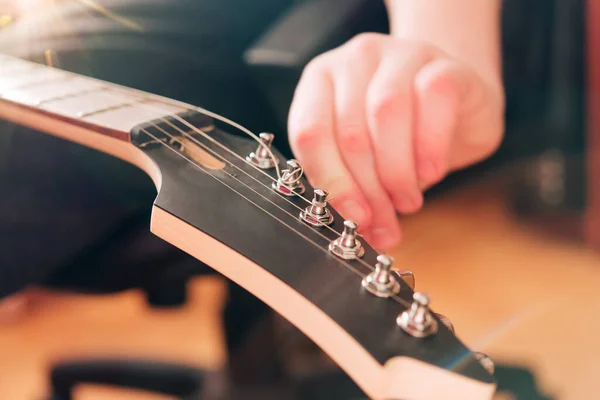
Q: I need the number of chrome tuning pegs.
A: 6